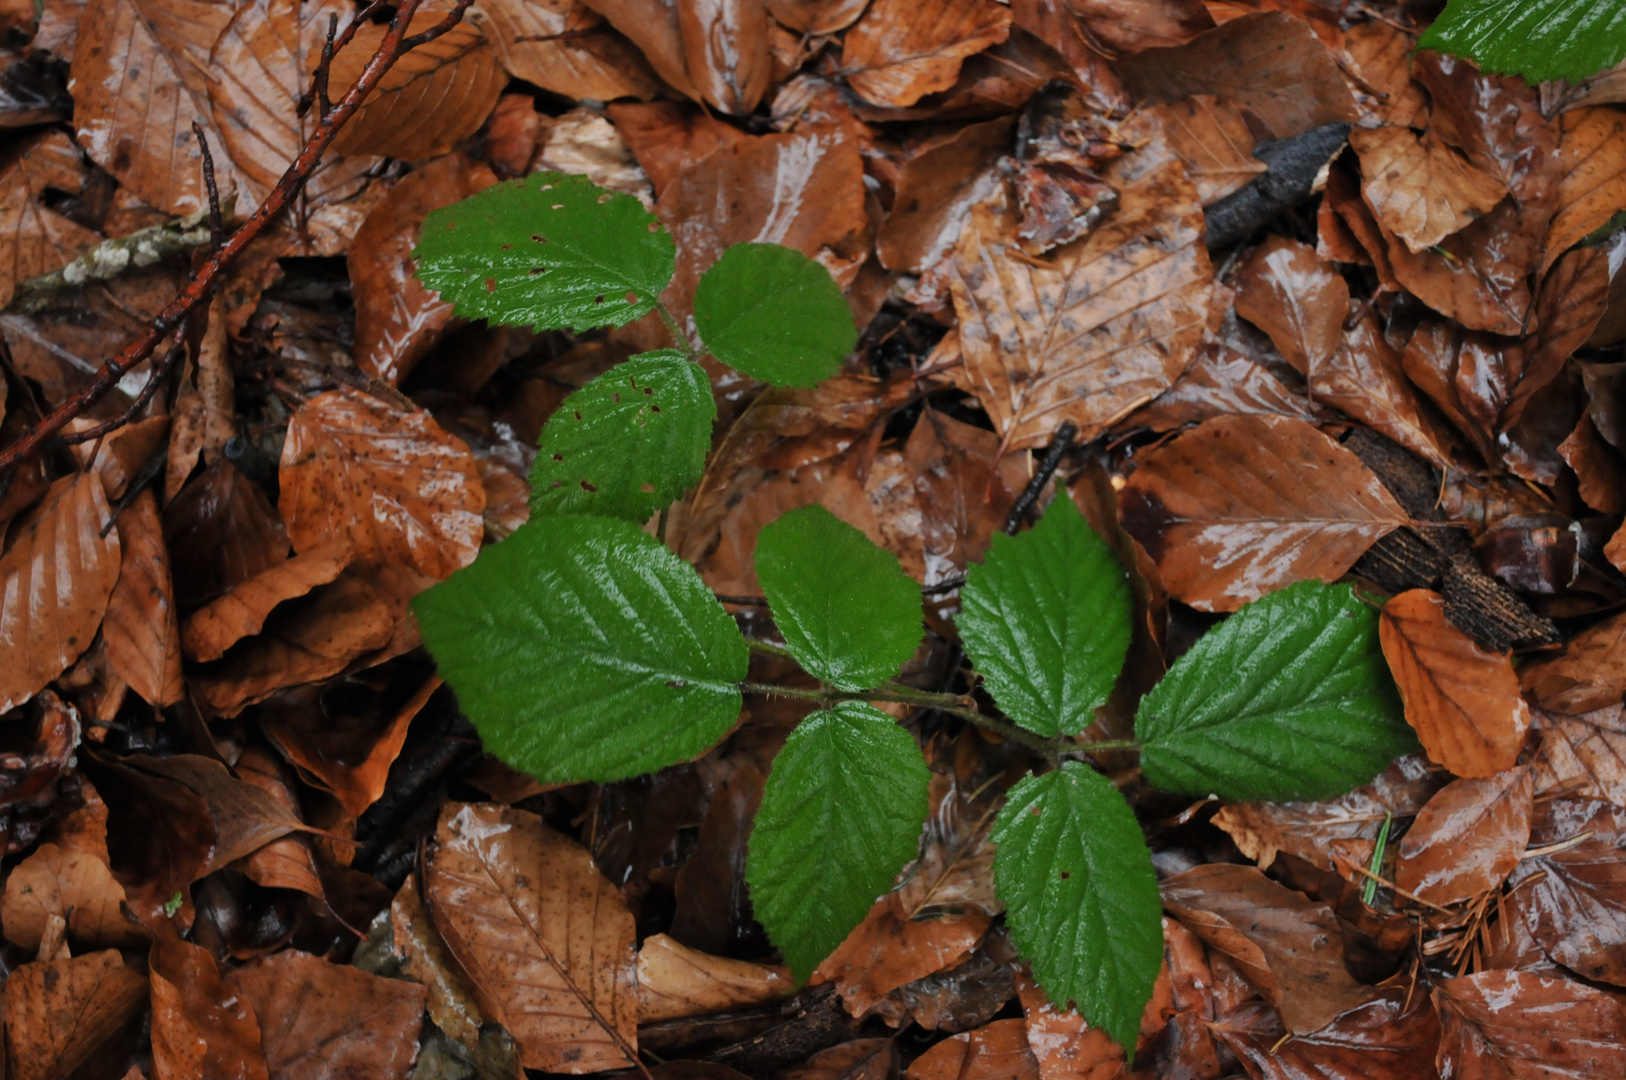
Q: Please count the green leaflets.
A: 10